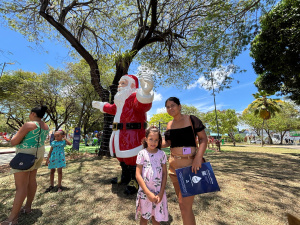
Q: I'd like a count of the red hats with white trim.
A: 1